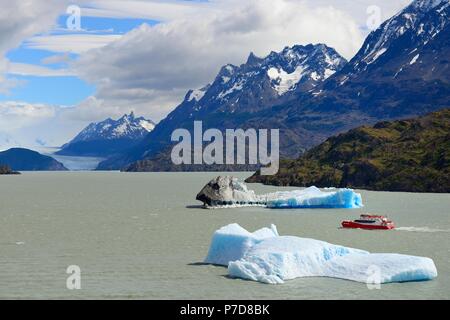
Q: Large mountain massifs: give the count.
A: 3